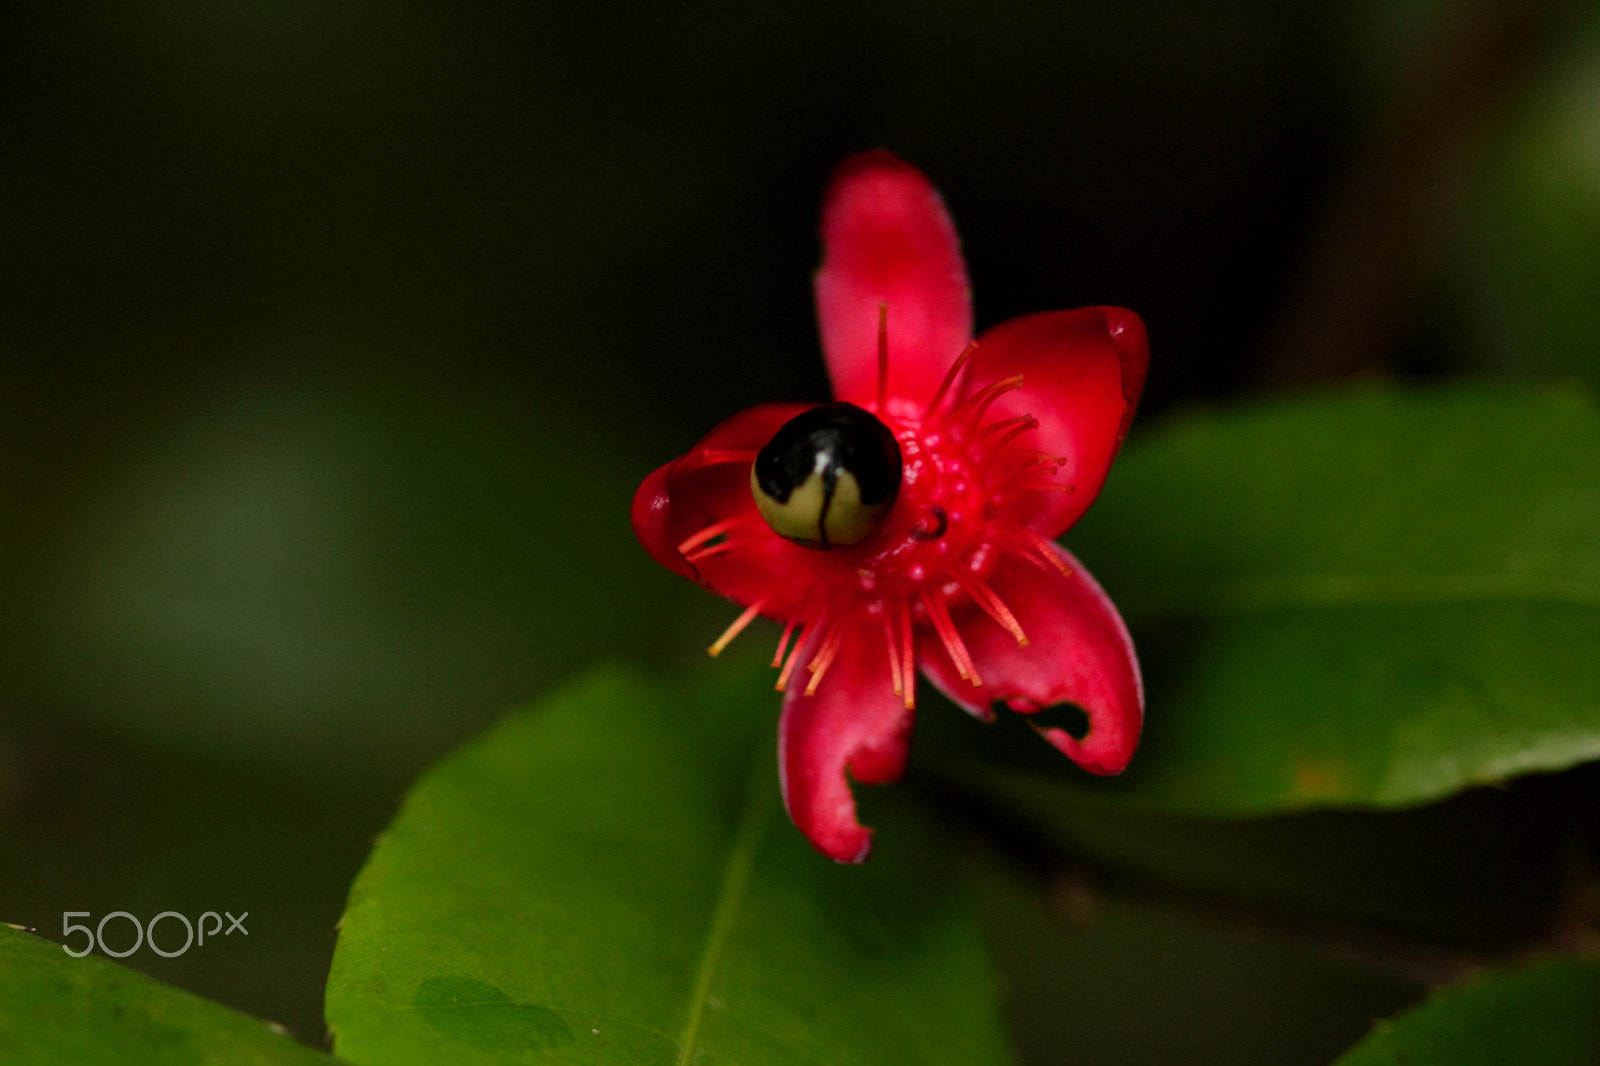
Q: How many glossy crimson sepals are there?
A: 5